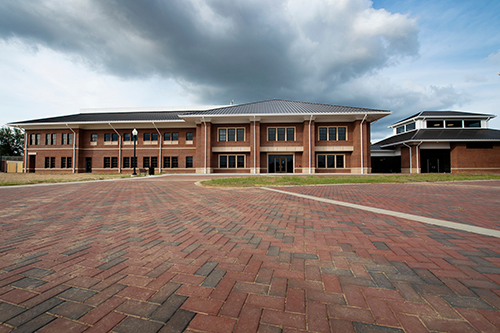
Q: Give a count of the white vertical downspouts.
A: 10